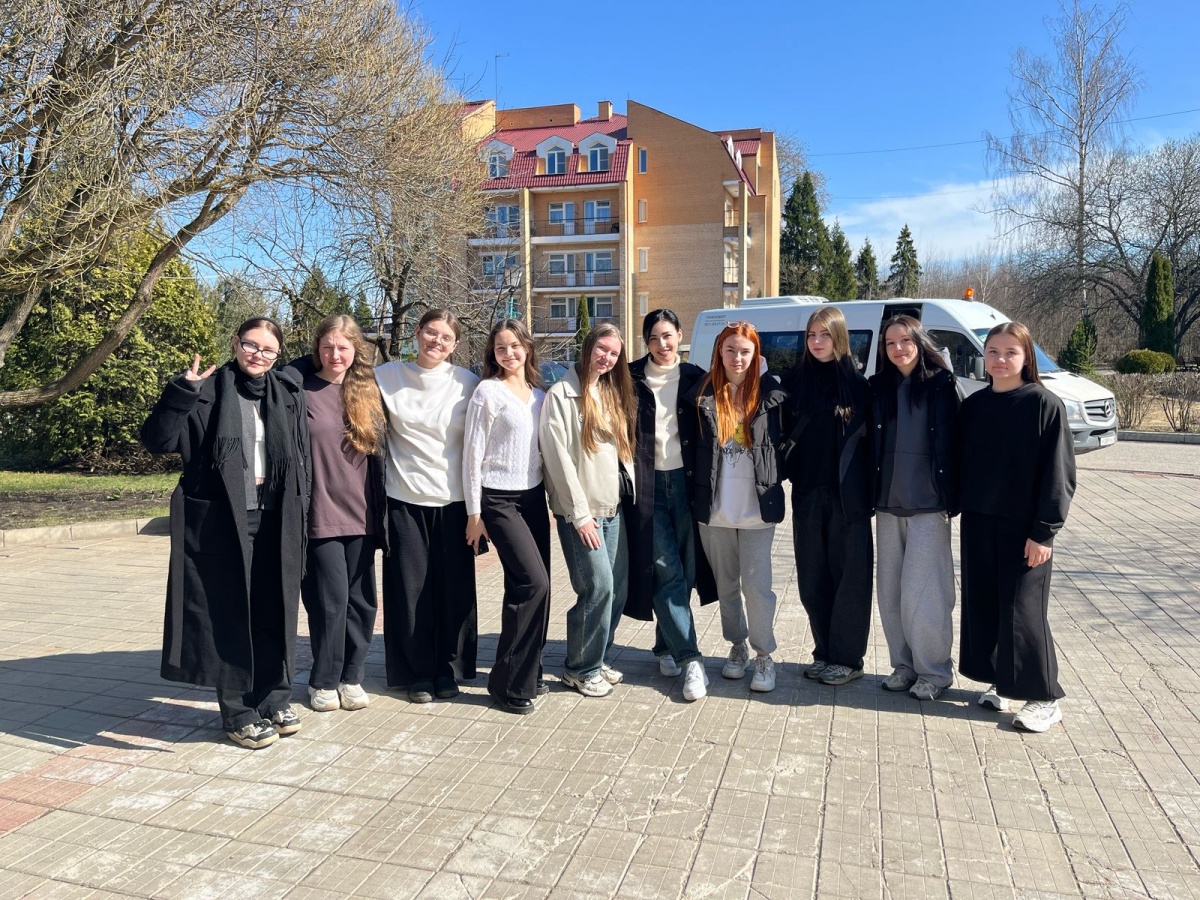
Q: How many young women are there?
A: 10